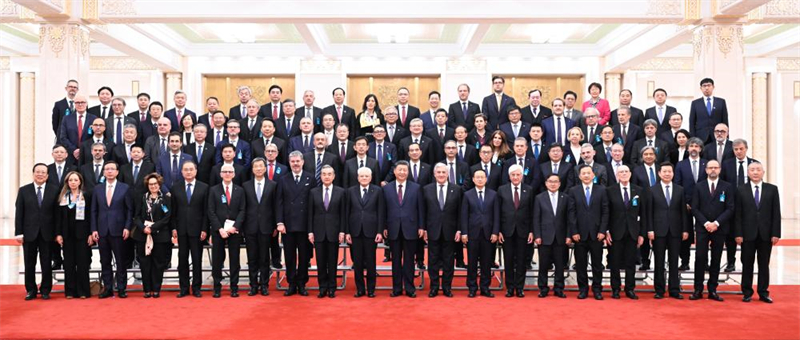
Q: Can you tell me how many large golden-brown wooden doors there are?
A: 3